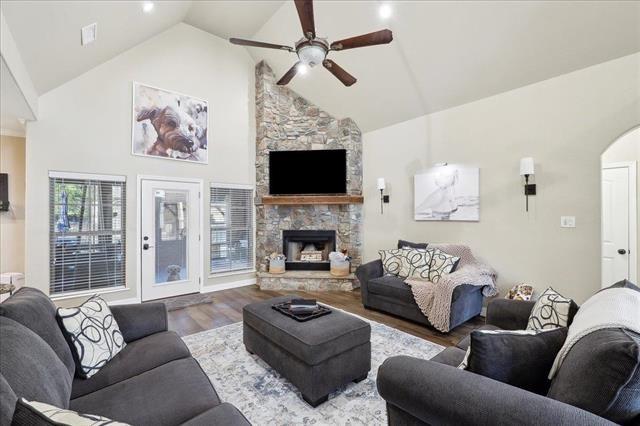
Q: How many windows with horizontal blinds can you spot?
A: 2